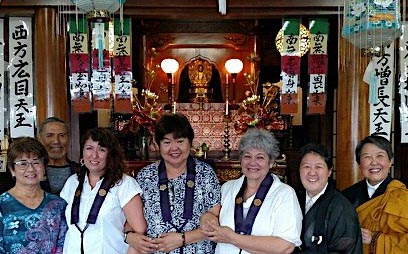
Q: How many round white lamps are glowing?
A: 2